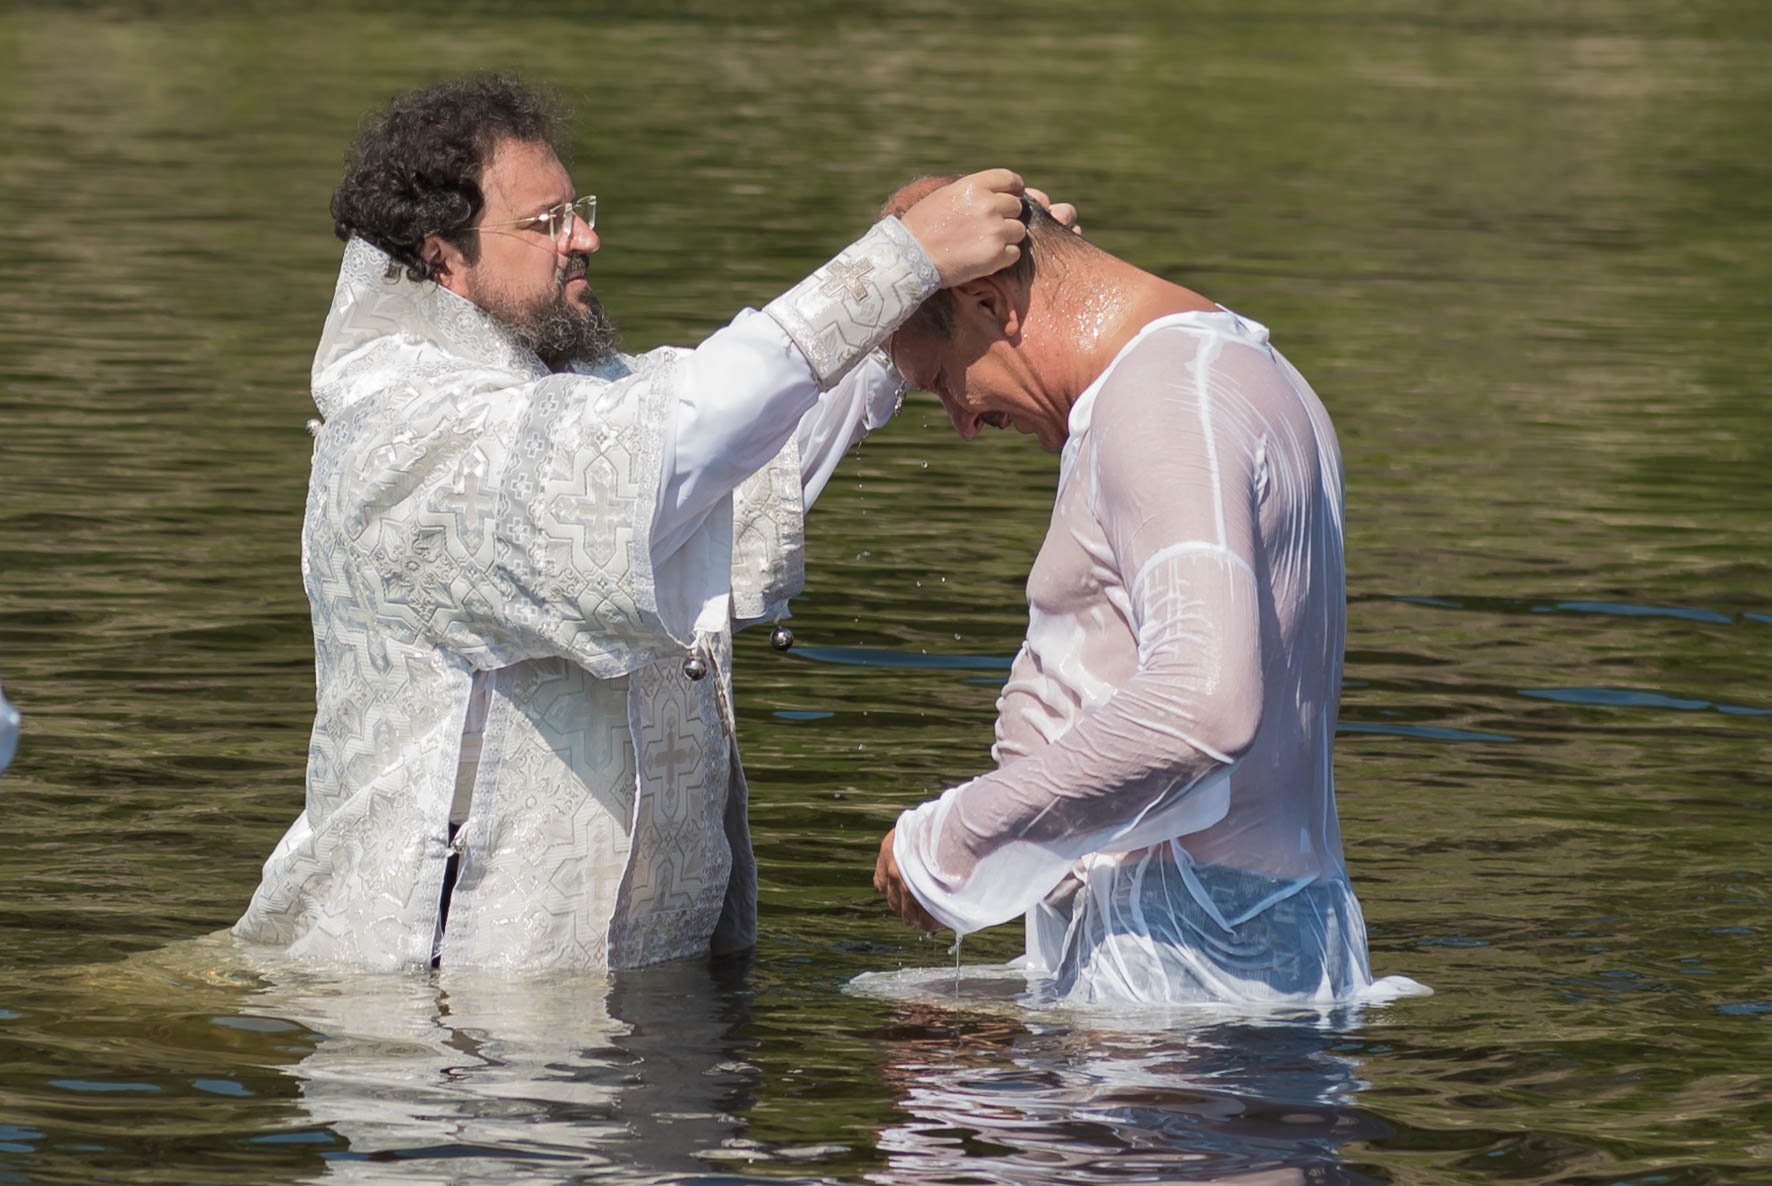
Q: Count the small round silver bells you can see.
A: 3